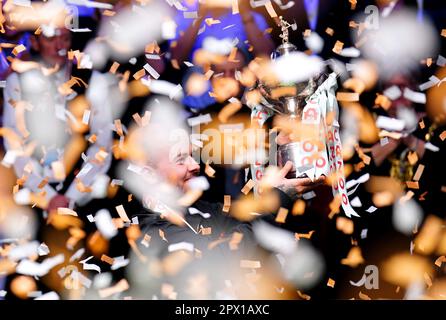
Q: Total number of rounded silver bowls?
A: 1